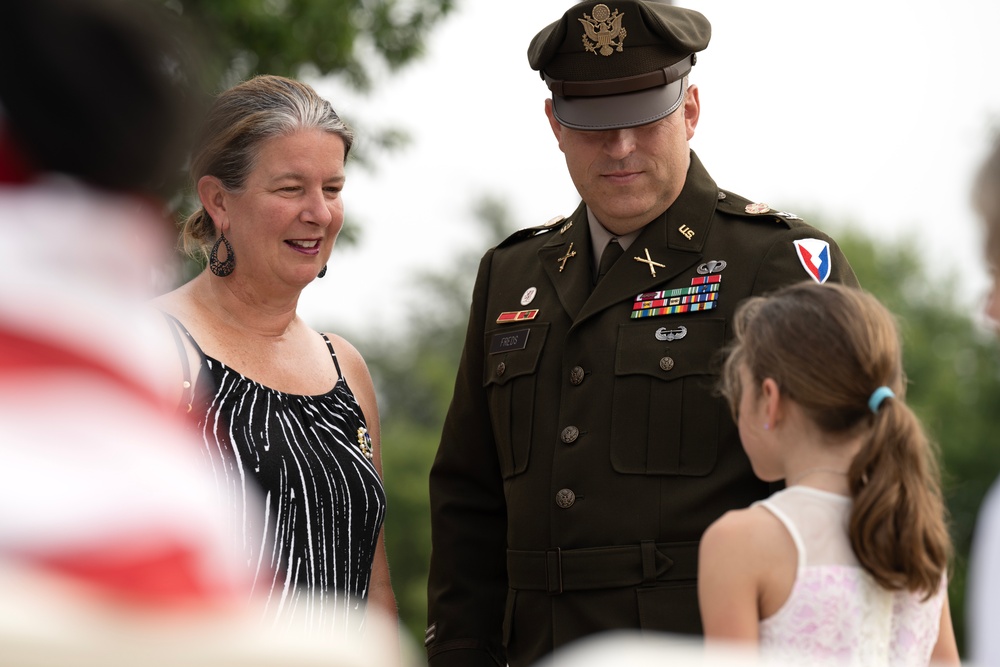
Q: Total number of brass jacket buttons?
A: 5